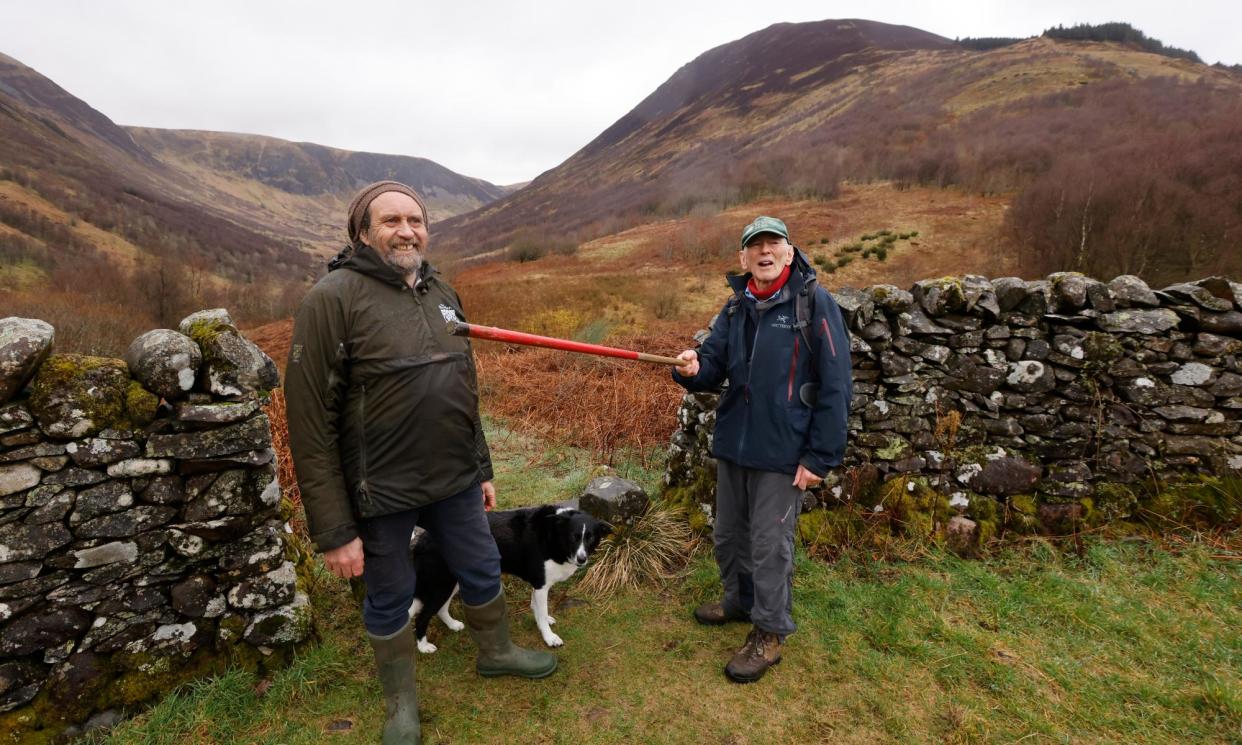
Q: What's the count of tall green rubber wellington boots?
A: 2